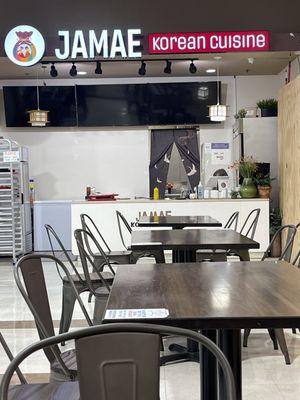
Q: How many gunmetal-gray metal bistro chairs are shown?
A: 11